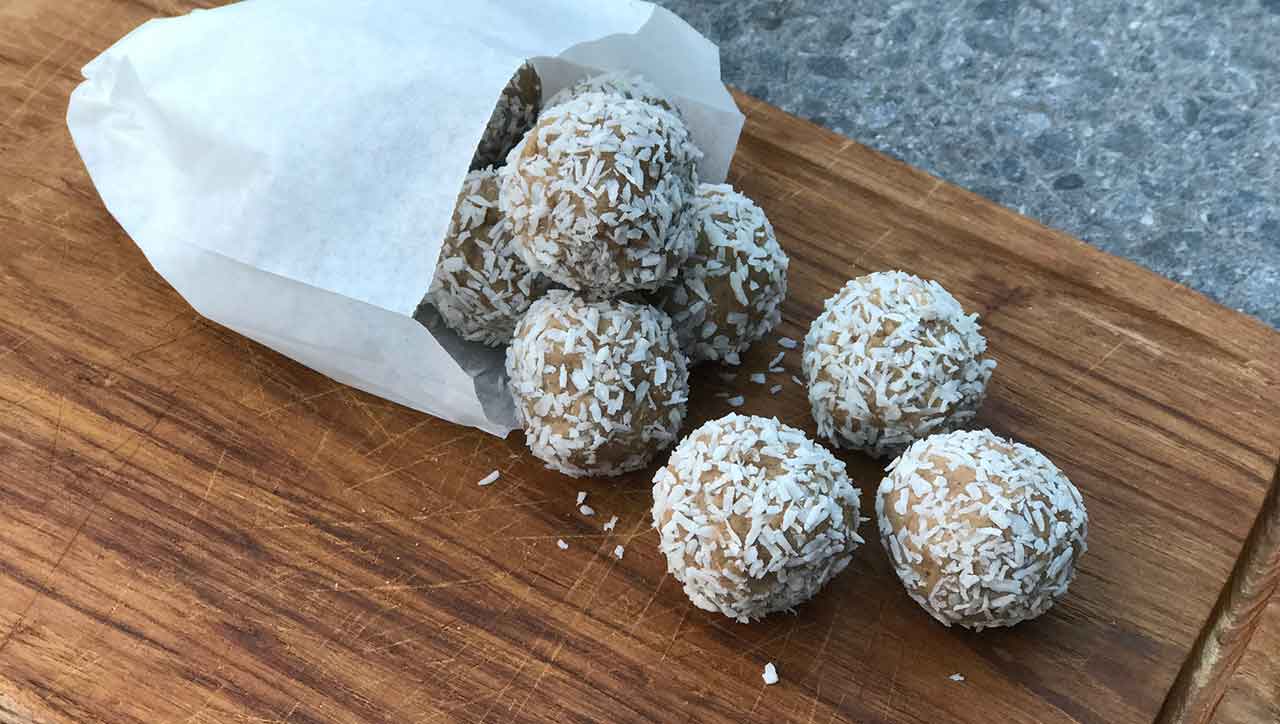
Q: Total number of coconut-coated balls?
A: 9